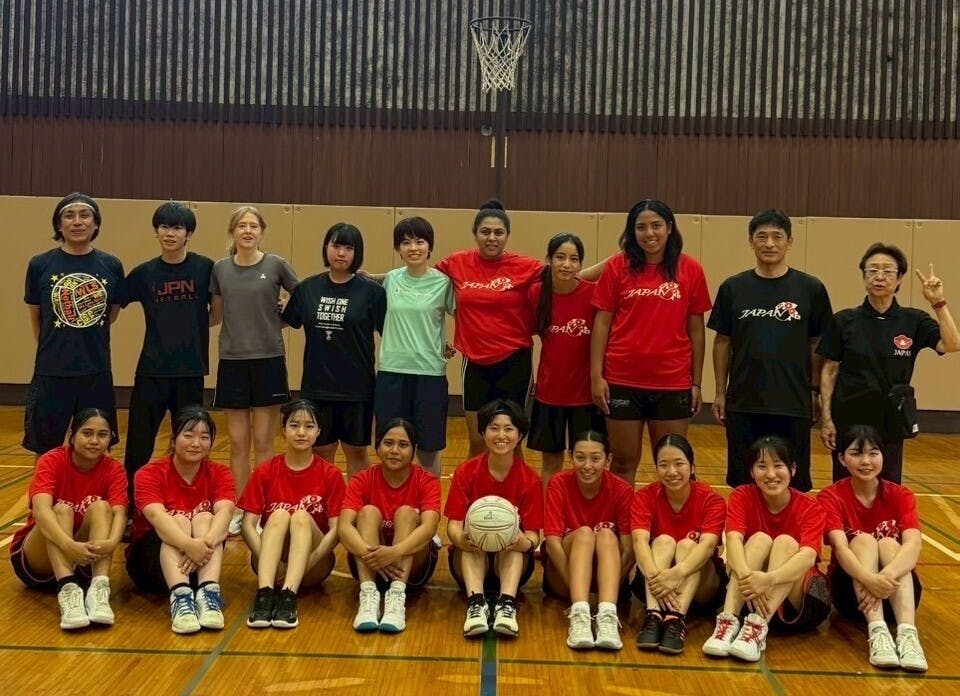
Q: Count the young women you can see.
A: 15